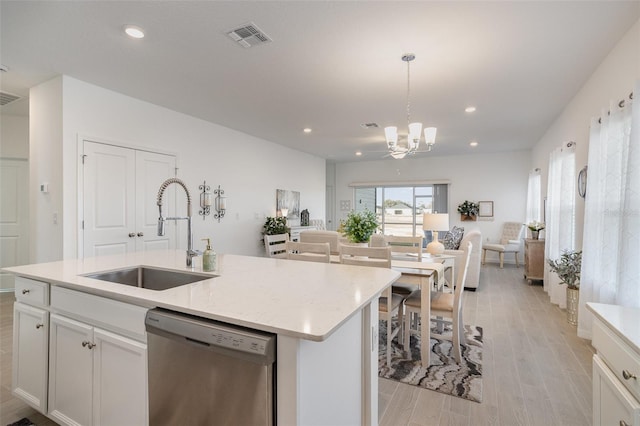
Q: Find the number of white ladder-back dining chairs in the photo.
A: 5